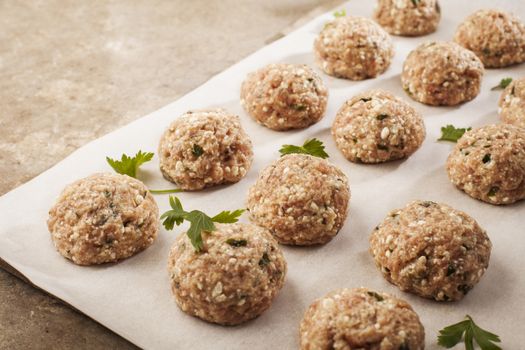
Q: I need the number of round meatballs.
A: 14